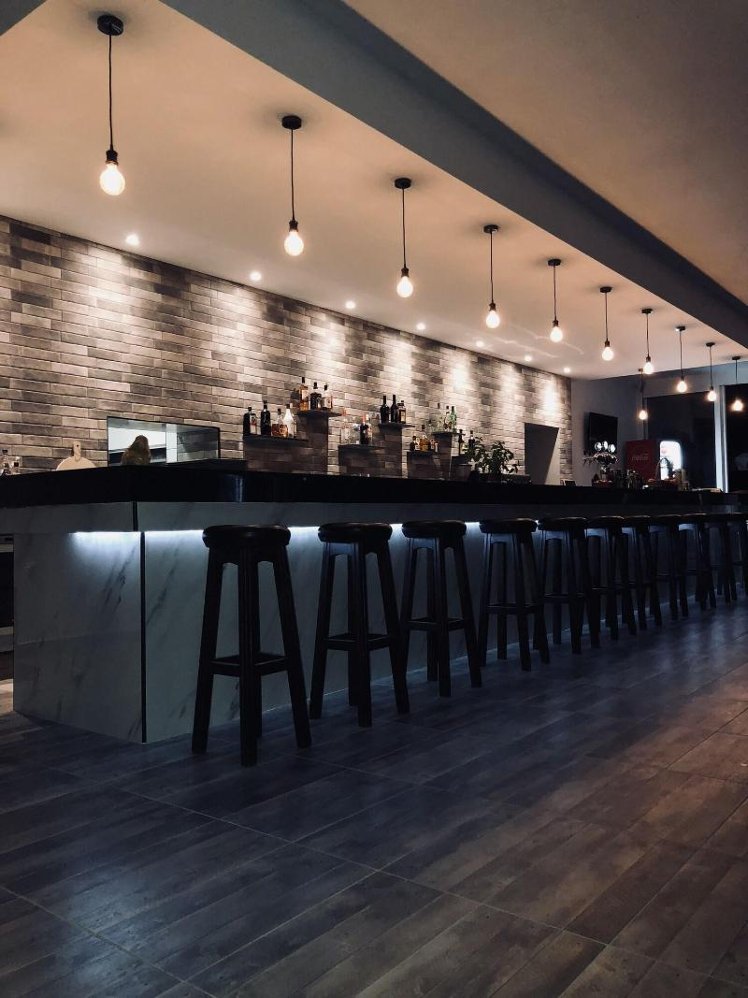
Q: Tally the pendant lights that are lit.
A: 11